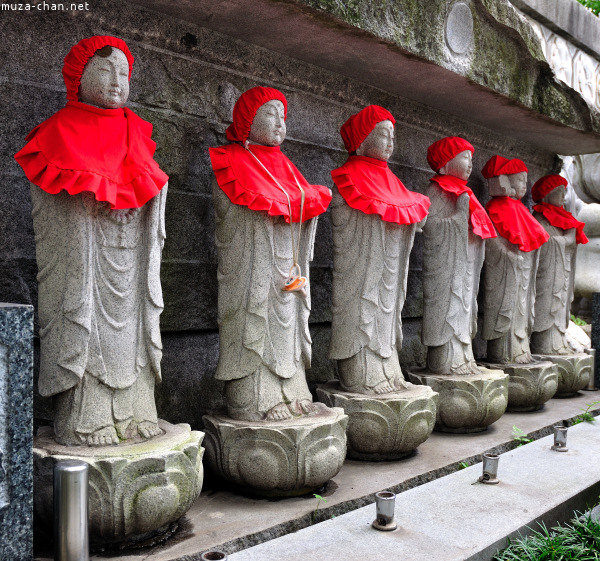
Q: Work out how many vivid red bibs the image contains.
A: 6